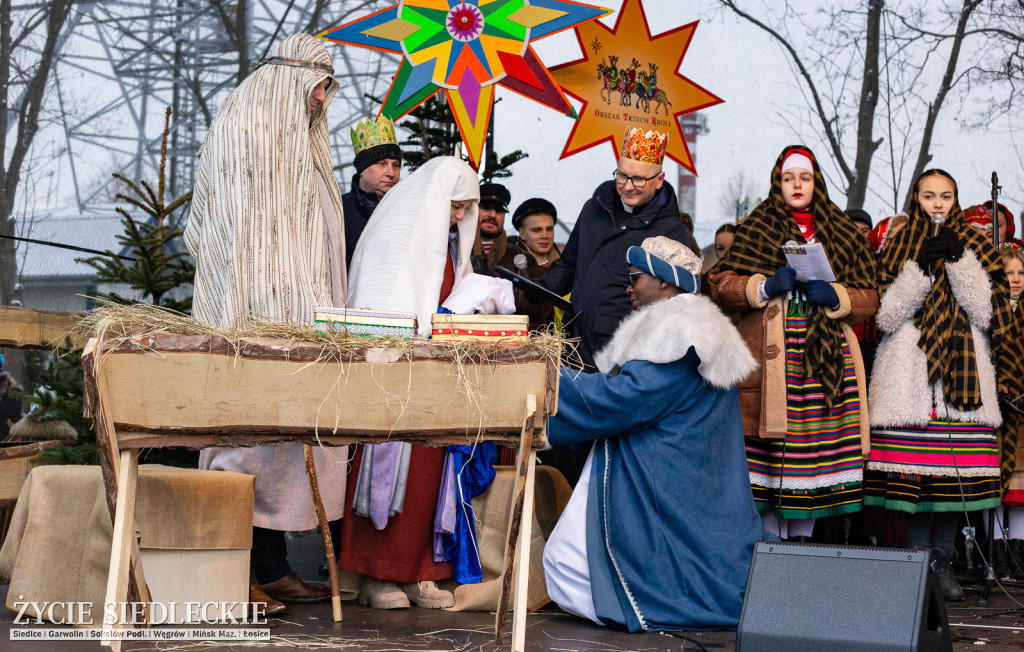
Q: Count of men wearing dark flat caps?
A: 2